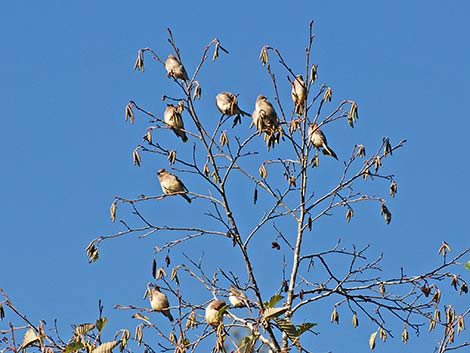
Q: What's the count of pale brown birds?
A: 10